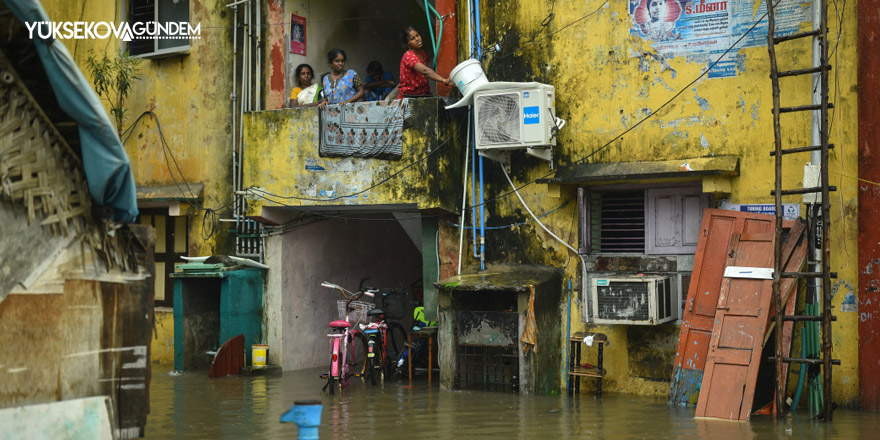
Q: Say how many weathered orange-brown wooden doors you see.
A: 2